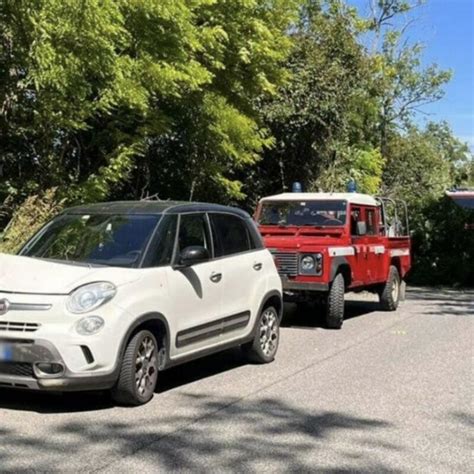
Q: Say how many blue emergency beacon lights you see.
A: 2